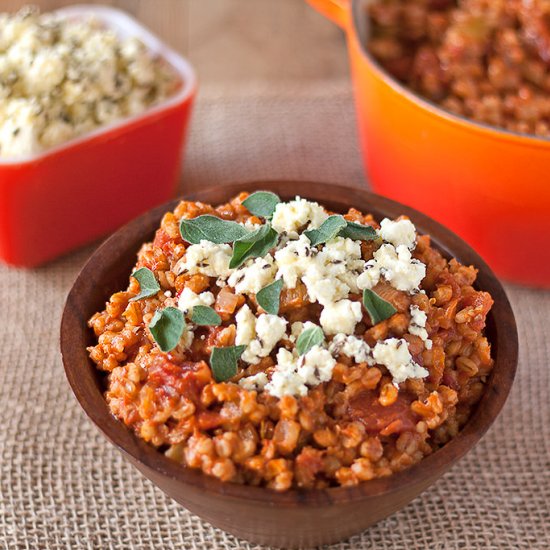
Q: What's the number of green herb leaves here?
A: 12